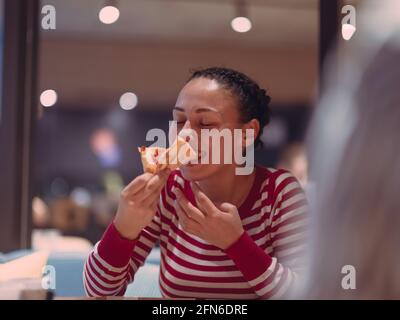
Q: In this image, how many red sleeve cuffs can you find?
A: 2